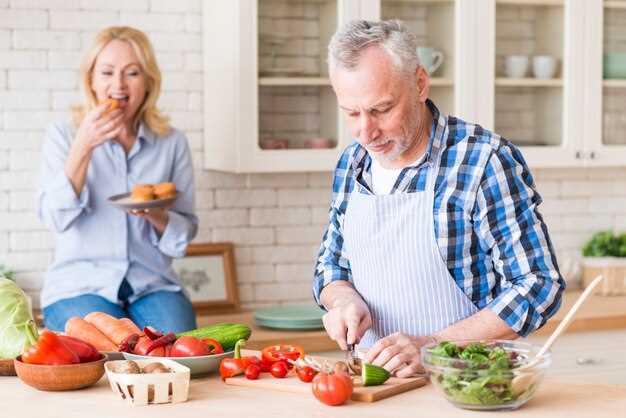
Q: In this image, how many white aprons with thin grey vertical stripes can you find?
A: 1